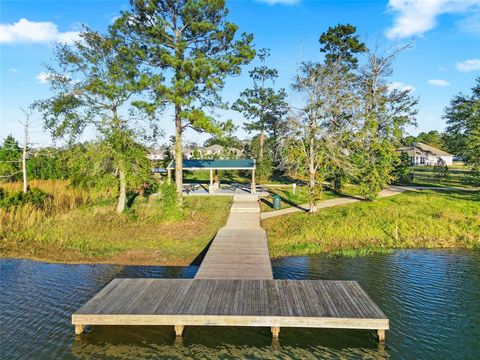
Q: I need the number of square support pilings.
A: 4